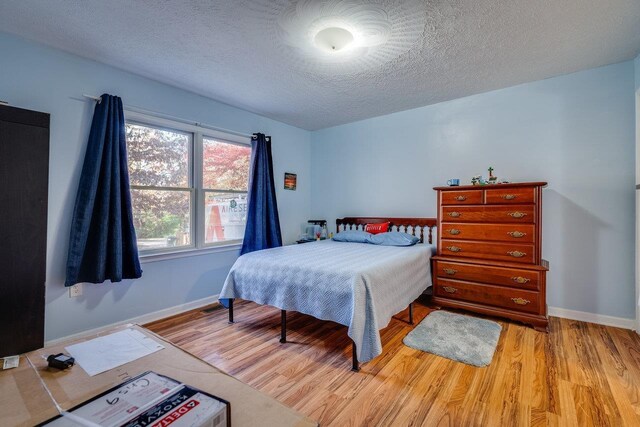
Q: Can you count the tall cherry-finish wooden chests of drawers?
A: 1